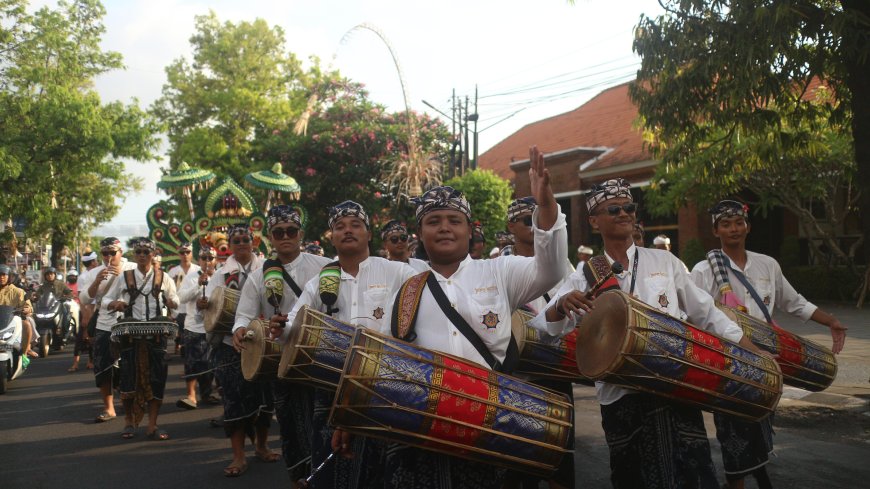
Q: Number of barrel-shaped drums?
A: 7